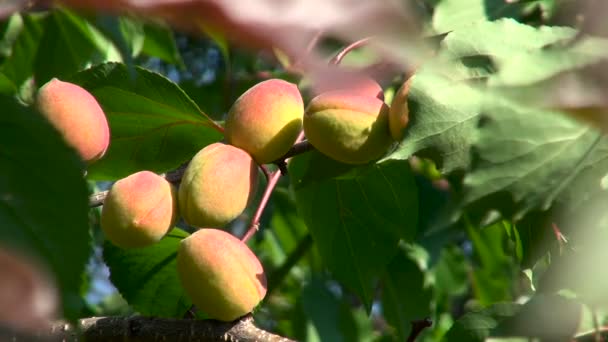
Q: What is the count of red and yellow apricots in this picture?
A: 7